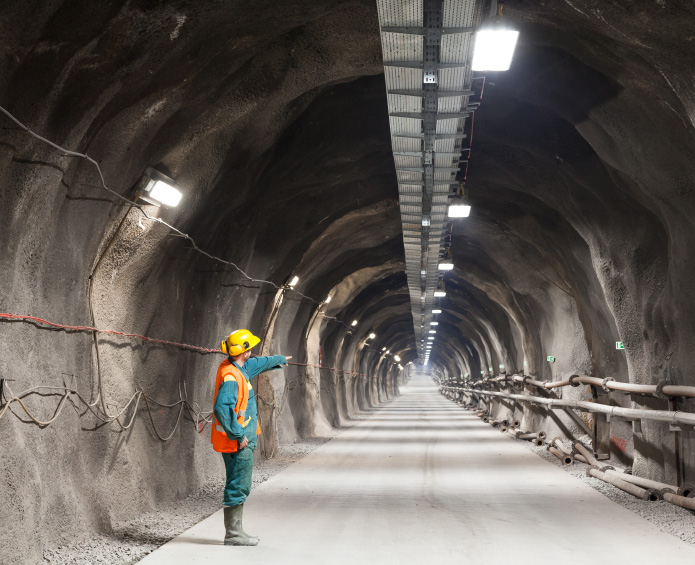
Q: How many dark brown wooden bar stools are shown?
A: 0